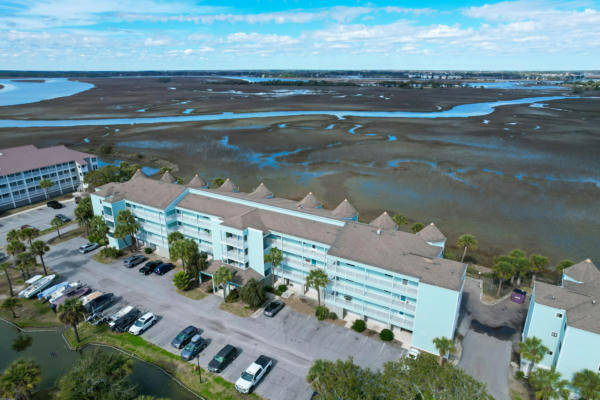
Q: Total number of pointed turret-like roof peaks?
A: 10